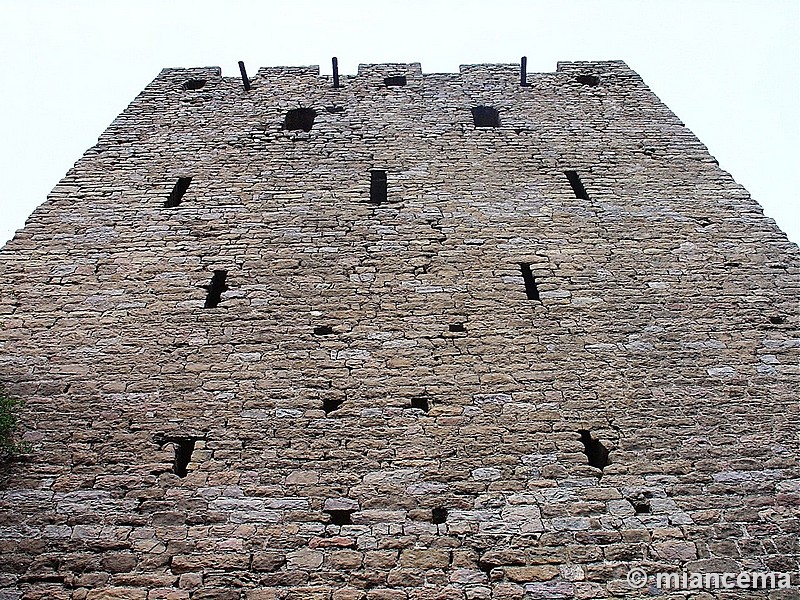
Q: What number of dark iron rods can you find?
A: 3